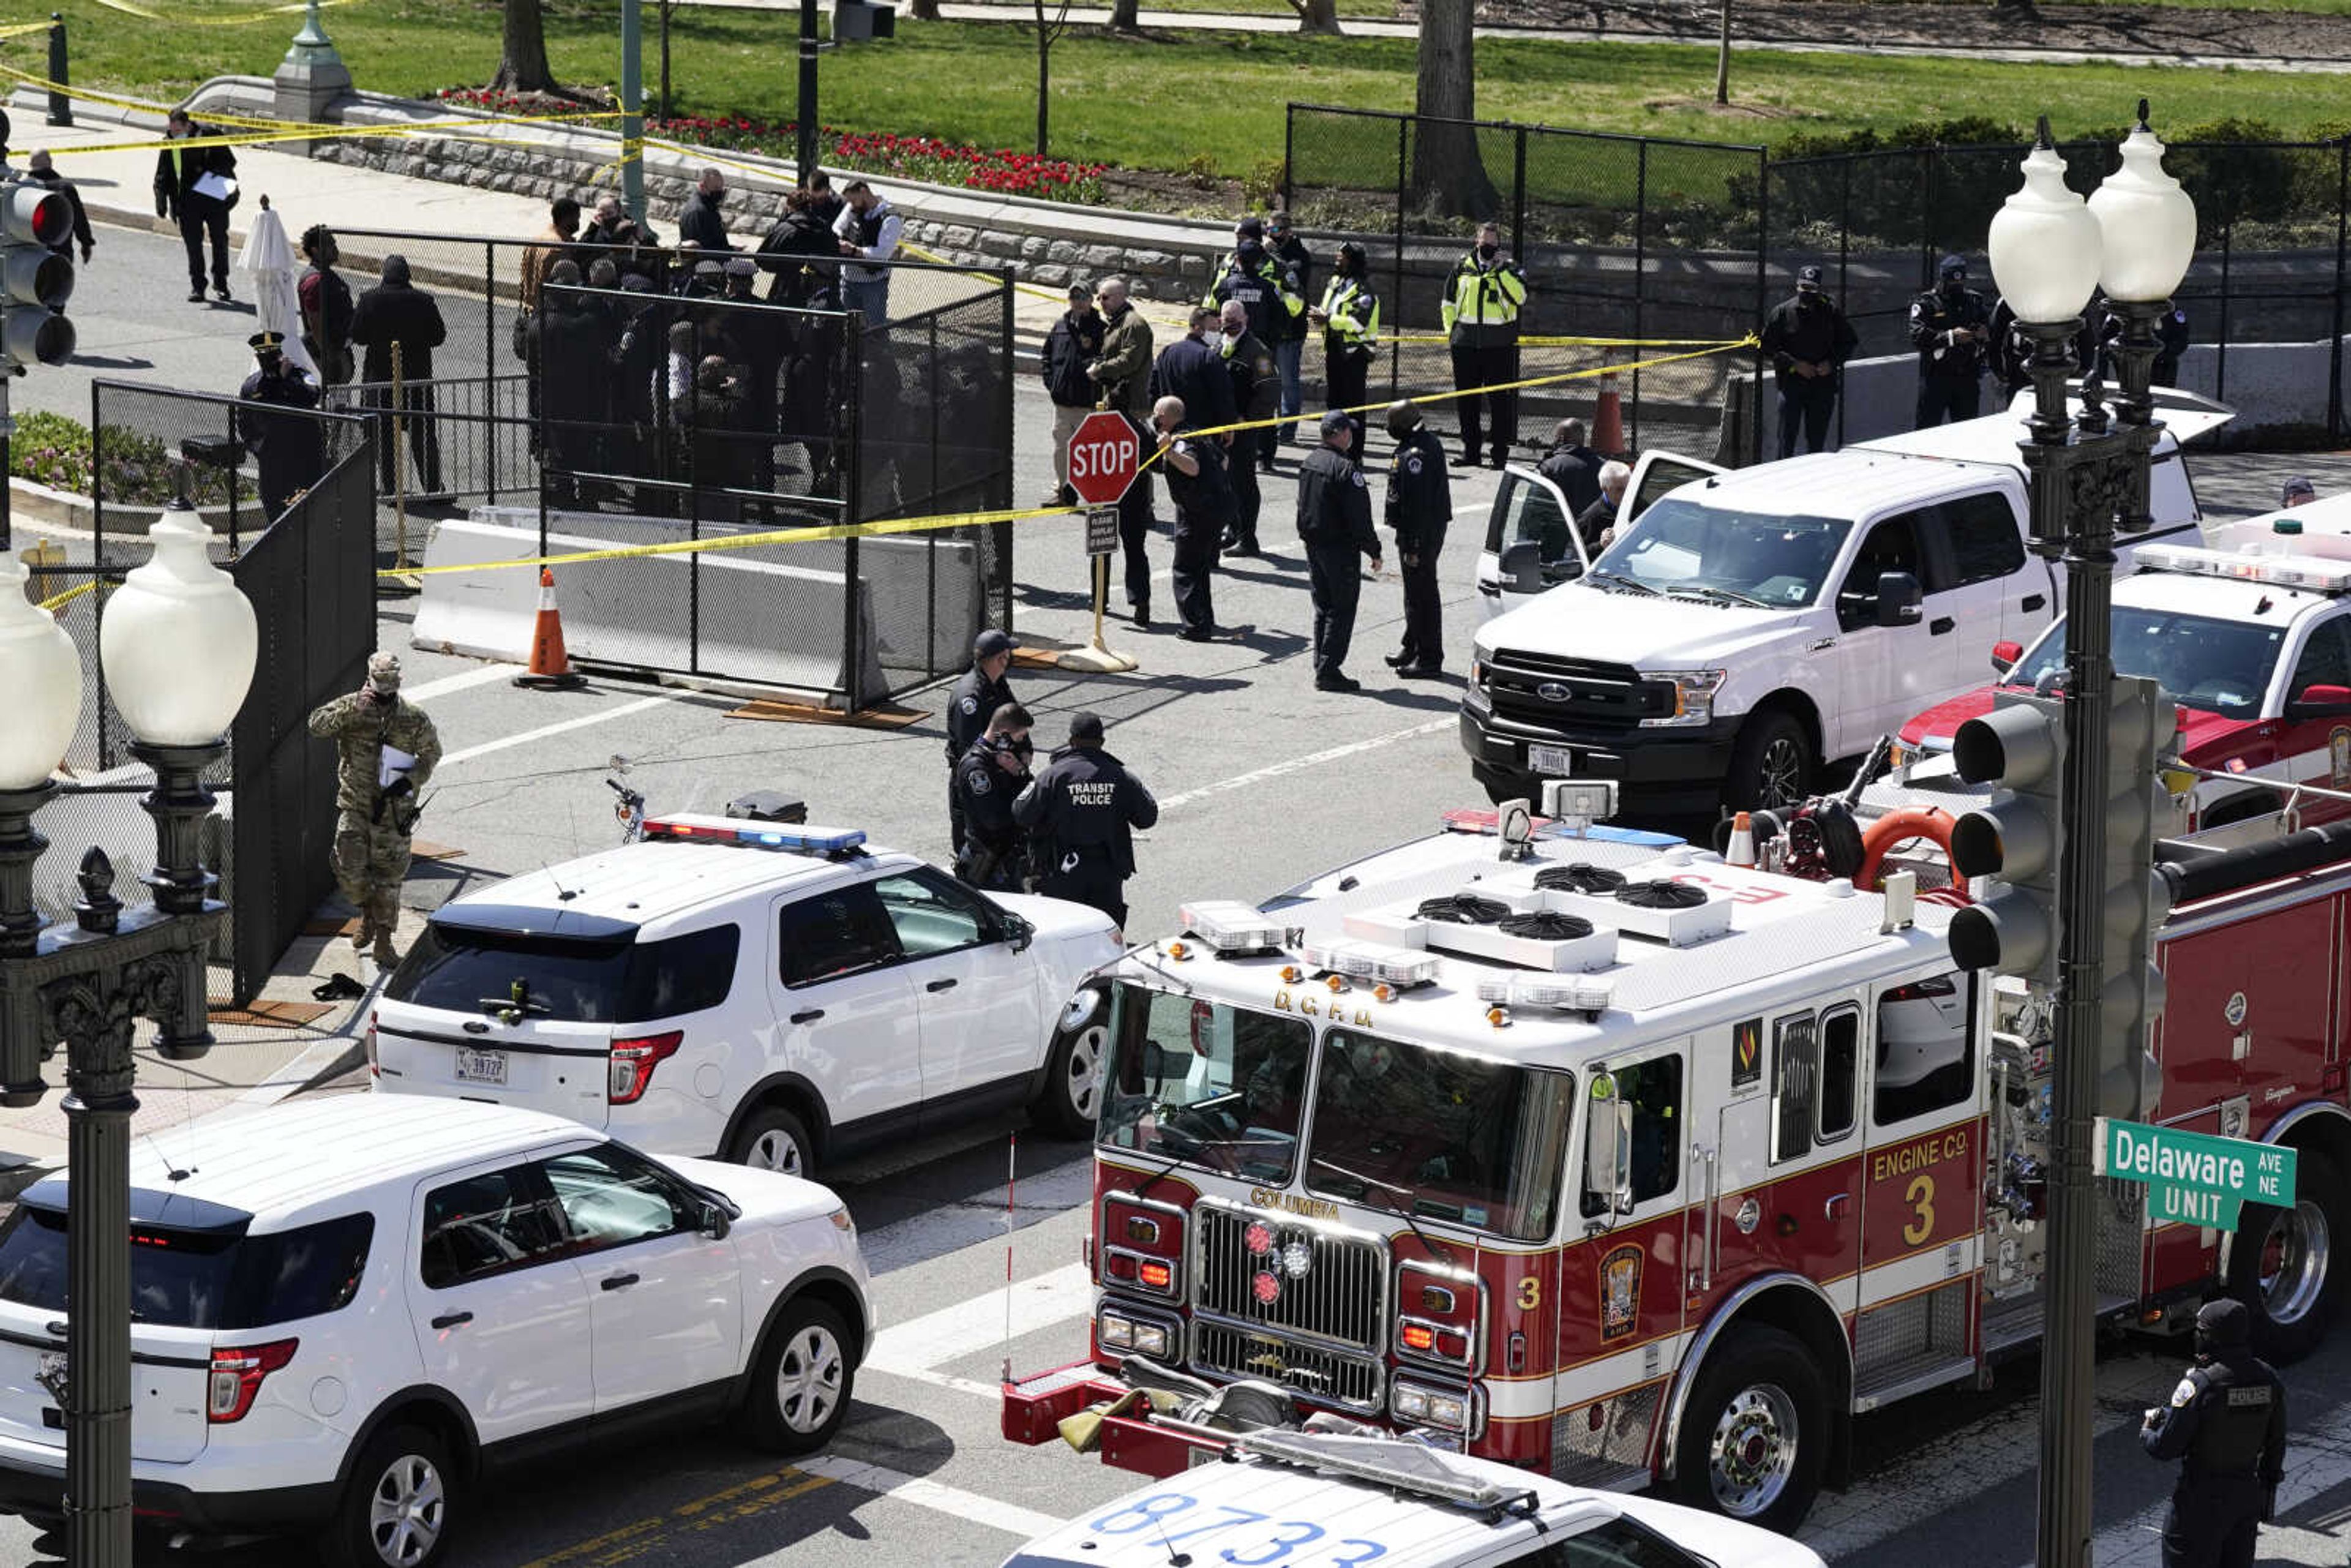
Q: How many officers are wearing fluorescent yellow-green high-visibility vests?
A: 3